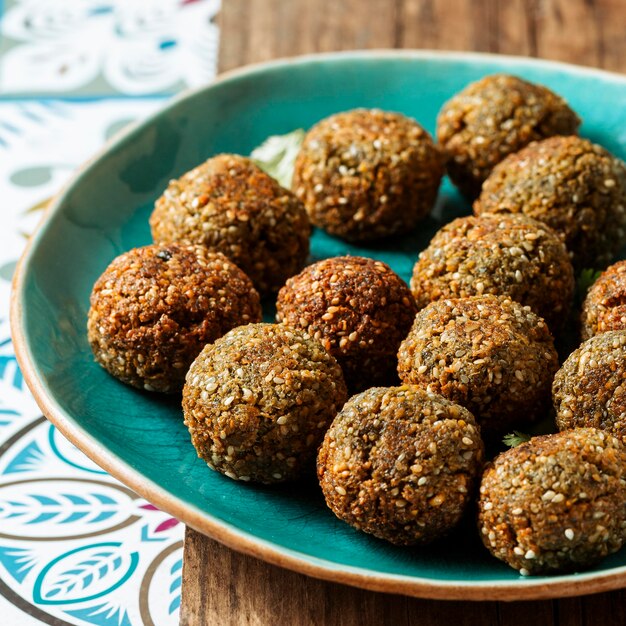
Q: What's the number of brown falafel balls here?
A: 13